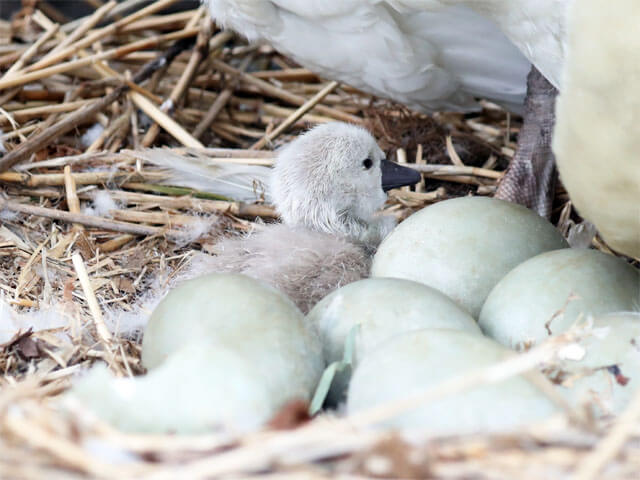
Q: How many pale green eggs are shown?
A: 6